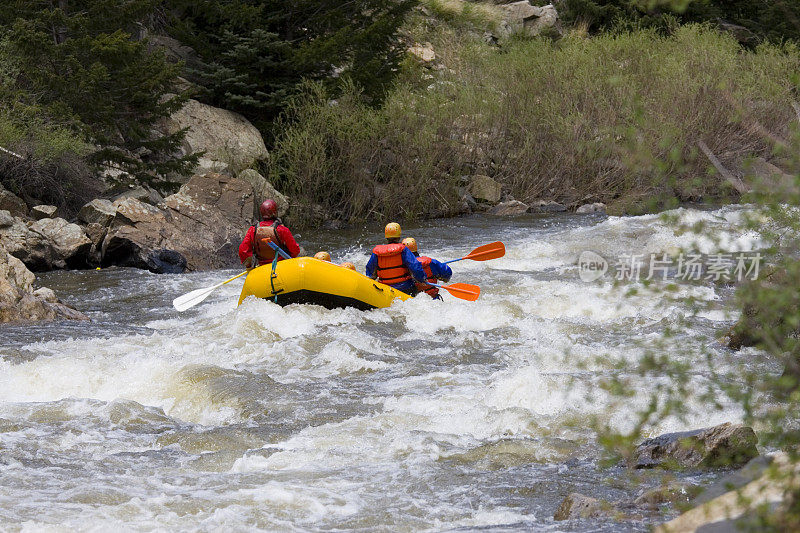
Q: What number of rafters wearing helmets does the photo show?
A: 5